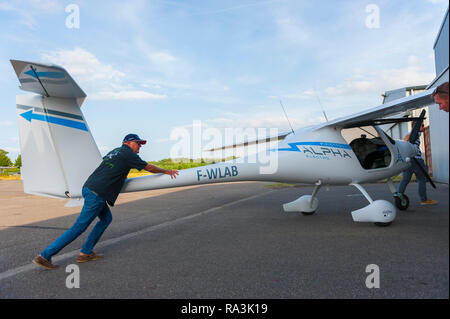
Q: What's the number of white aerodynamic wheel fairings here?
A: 2